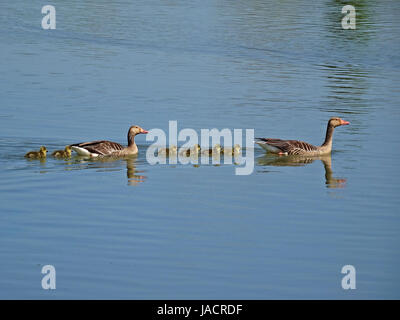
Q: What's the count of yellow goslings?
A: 6